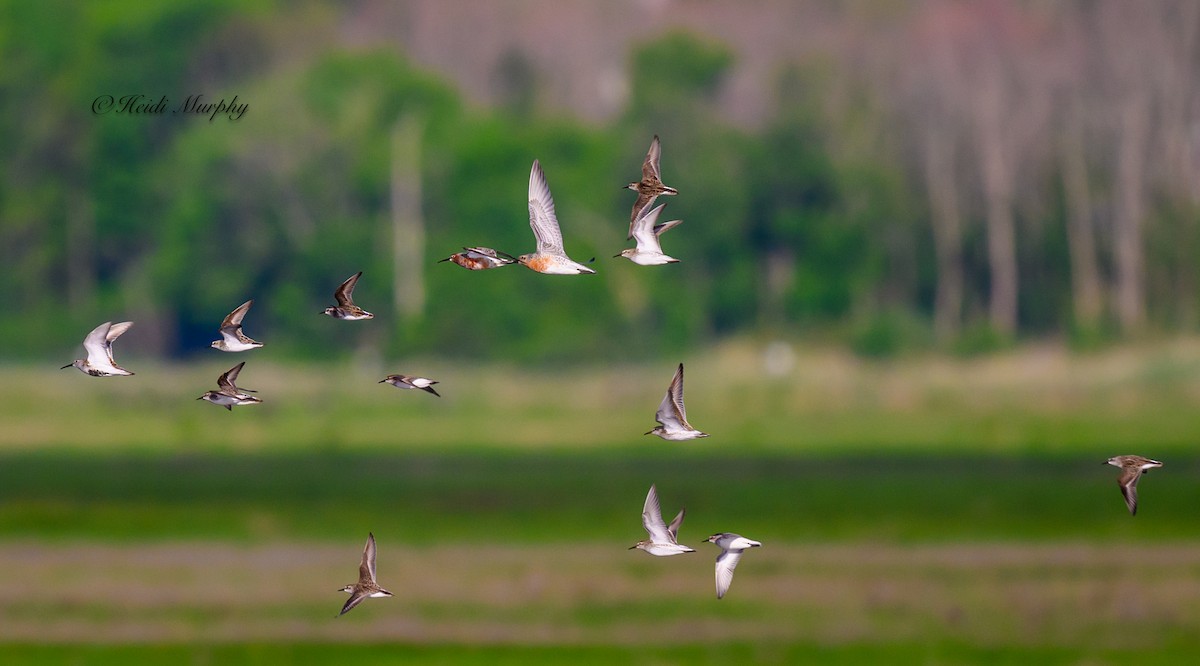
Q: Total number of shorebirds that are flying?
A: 14